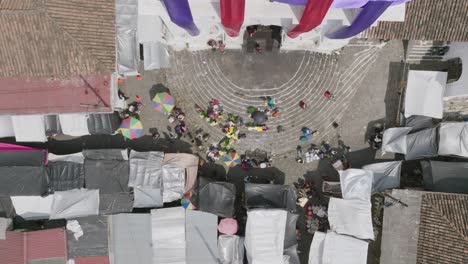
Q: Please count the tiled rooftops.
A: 3